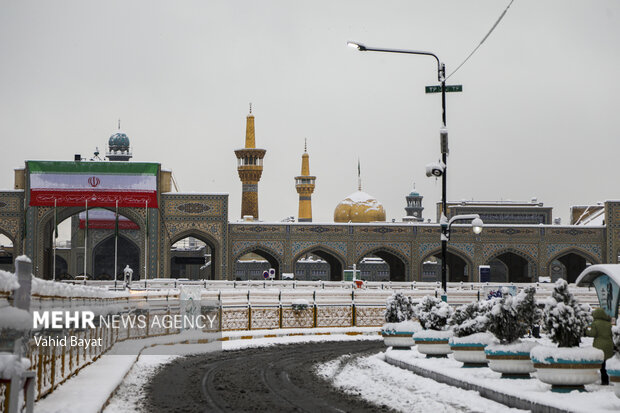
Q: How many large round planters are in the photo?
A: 6